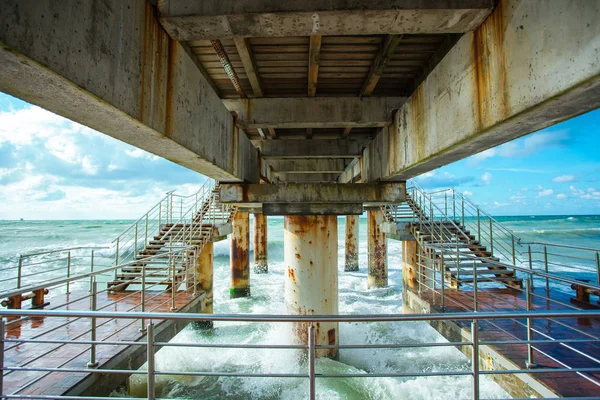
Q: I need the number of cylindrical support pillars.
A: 7